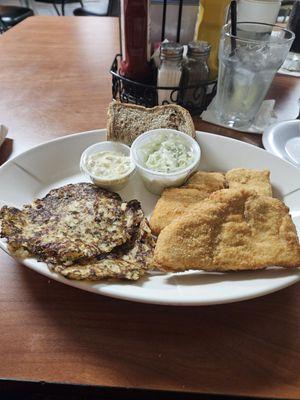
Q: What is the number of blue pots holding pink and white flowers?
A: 0